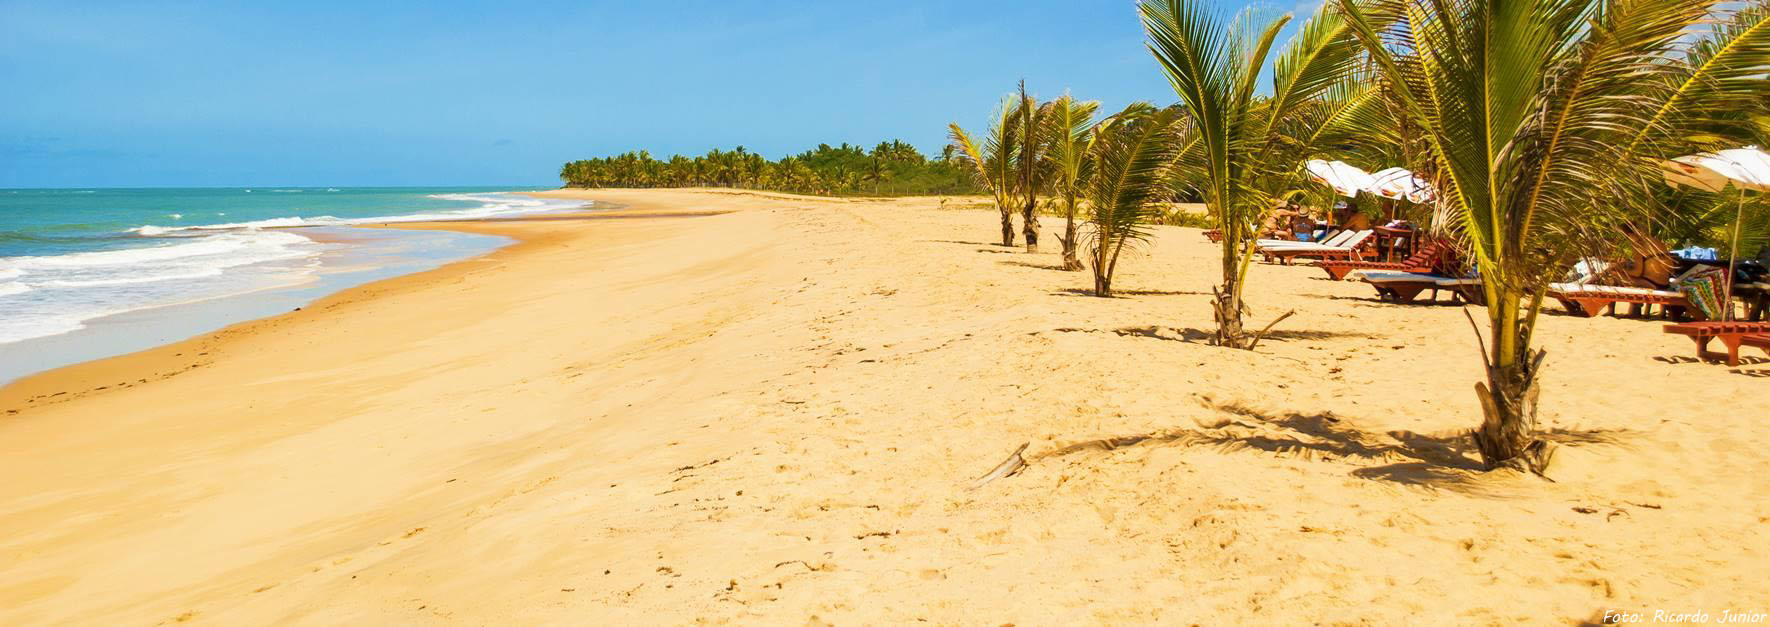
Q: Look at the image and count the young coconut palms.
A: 6